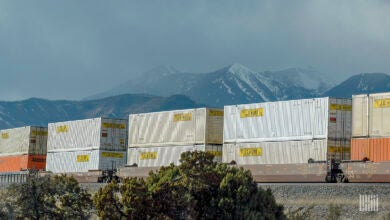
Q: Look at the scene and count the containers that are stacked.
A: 10